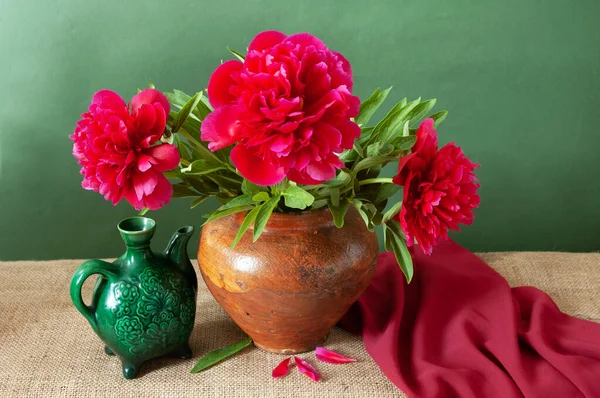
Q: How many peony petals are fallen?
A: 3